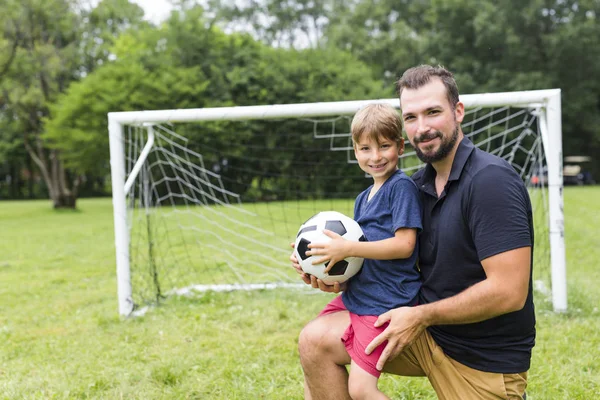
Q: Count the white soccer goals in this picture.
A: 1